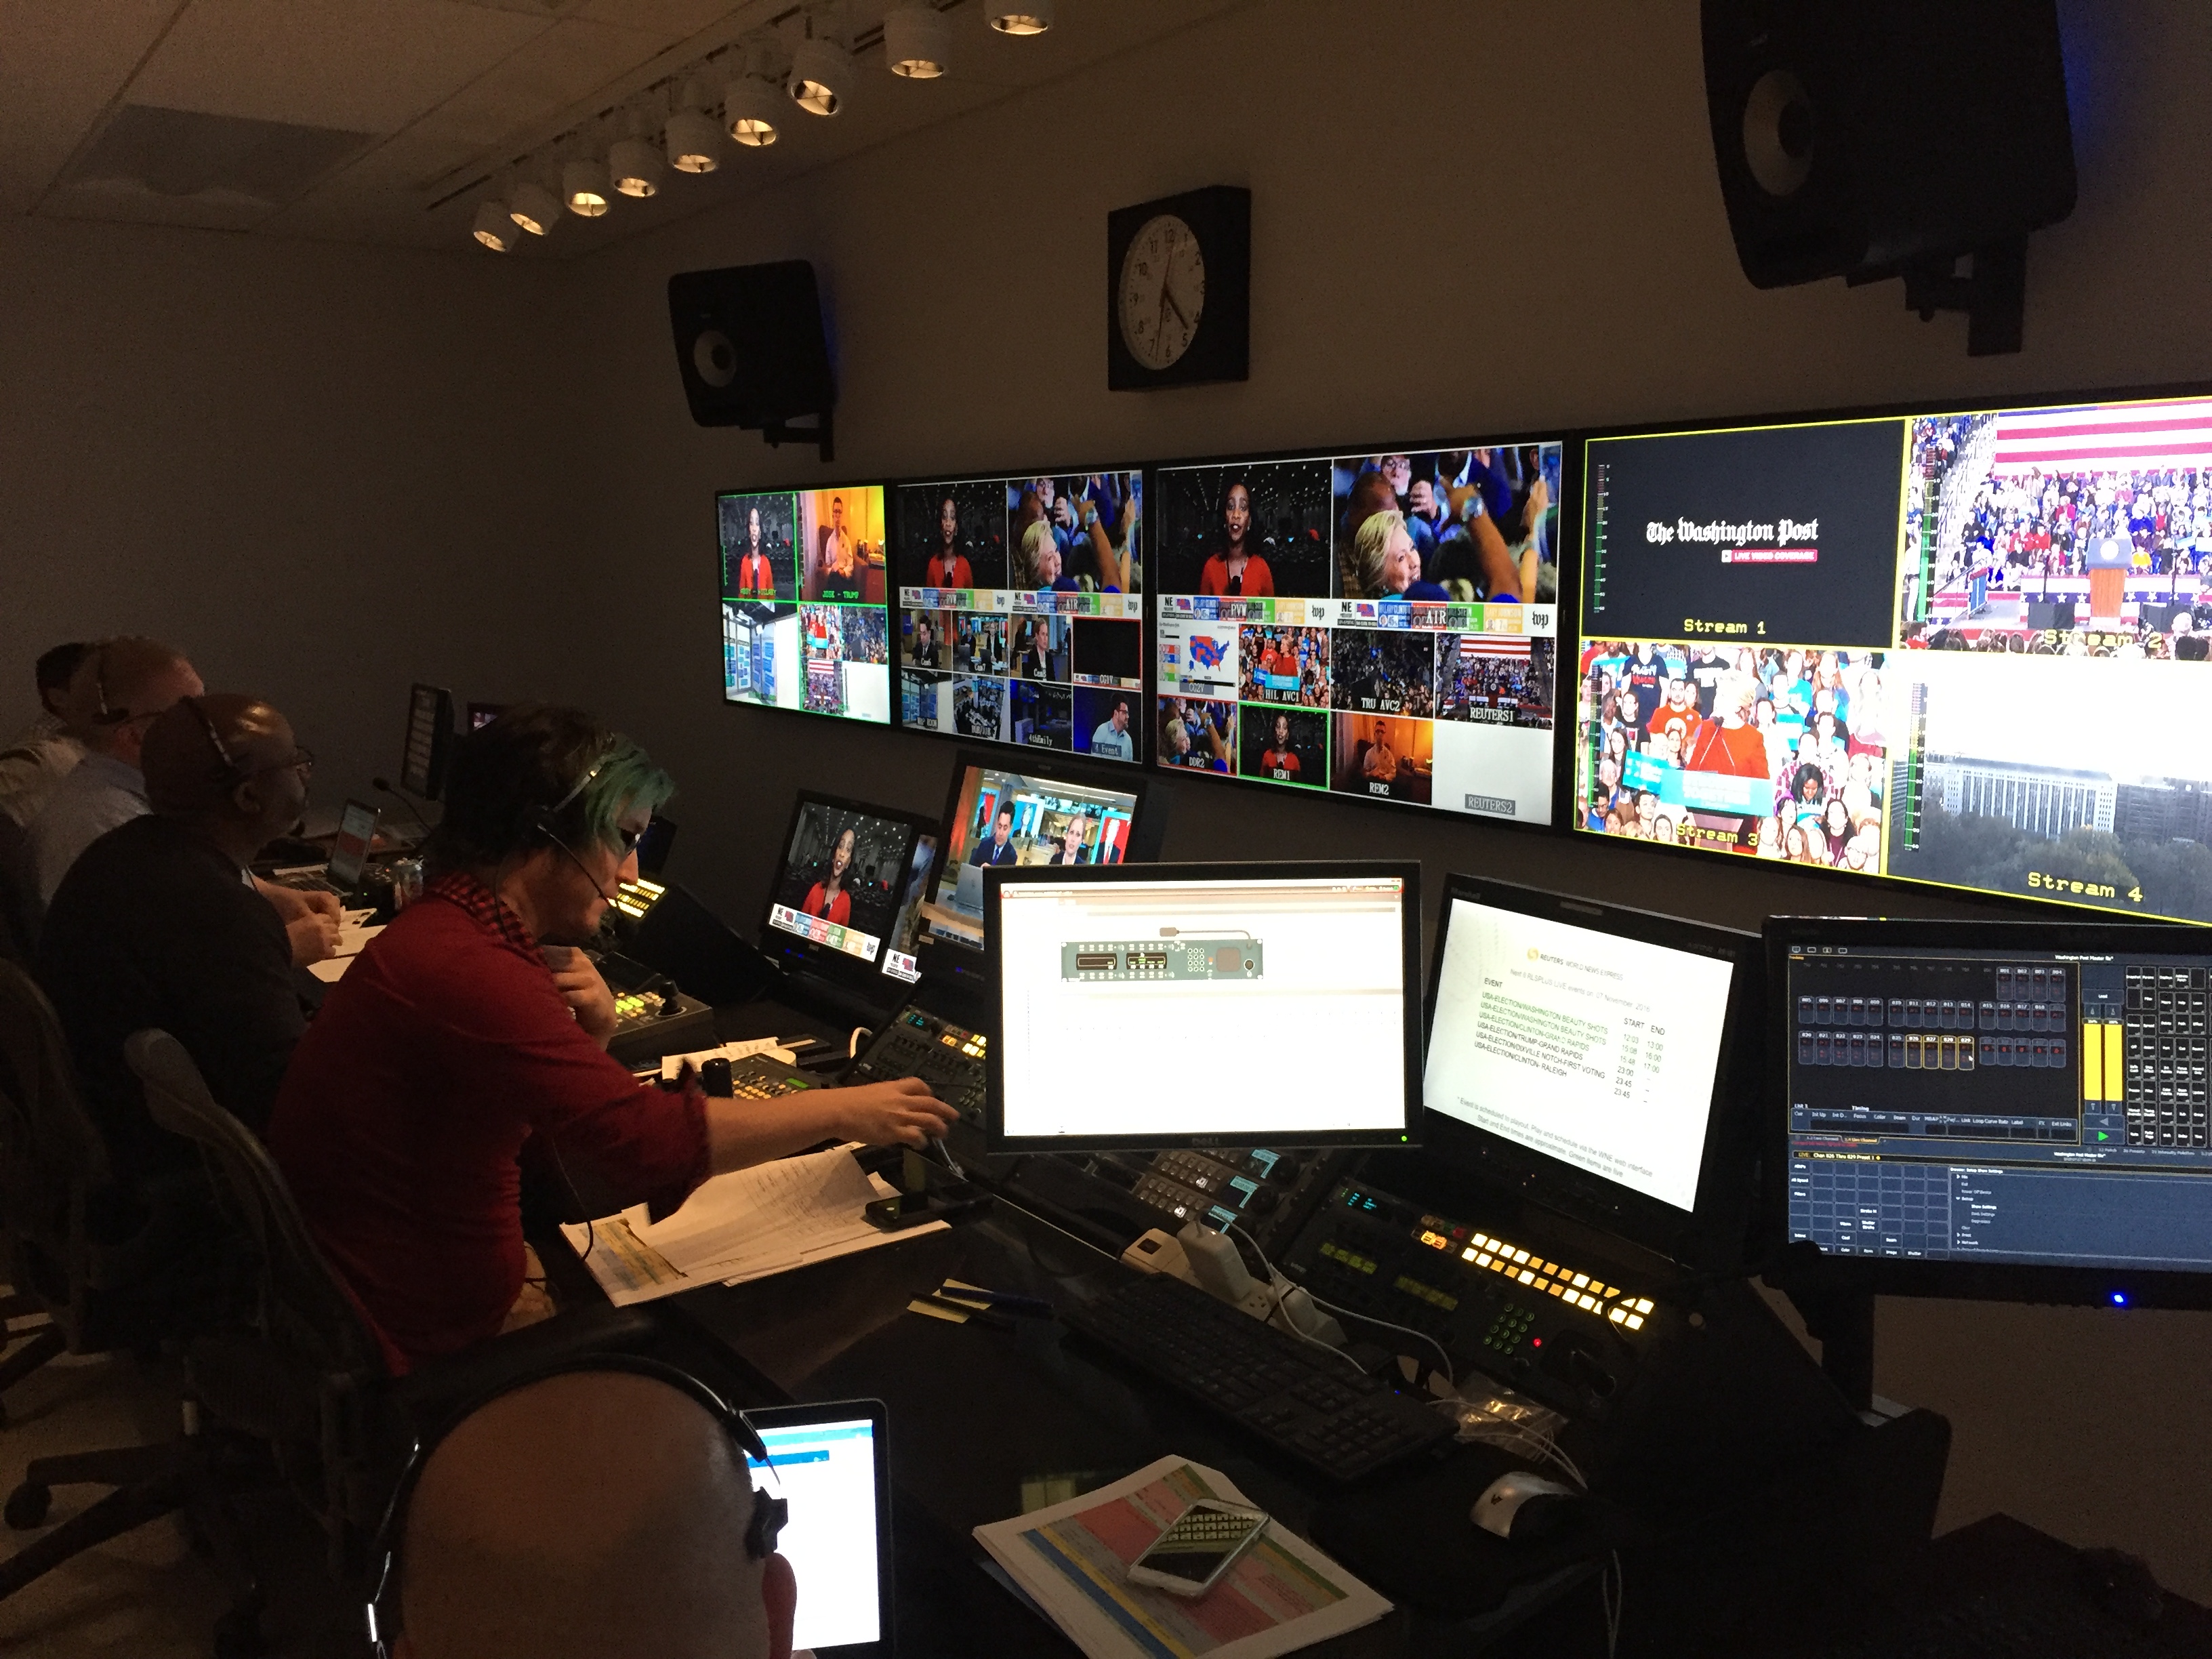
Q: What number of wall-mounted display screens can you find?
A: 4